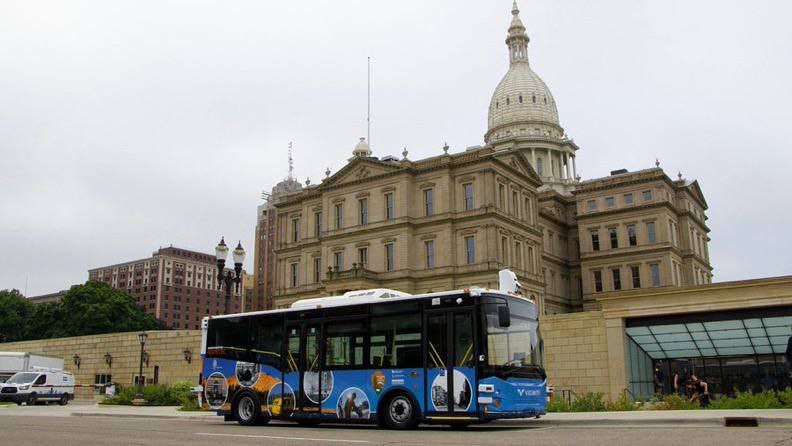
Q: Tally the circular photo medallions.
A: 6